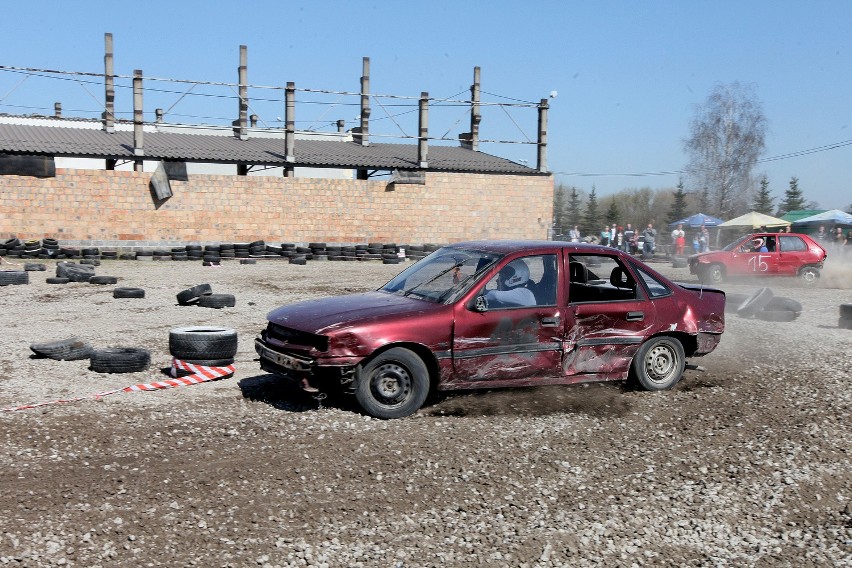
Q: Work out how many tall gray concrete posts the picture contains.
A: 8